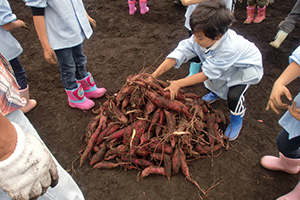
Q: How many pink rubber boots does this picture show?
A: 9